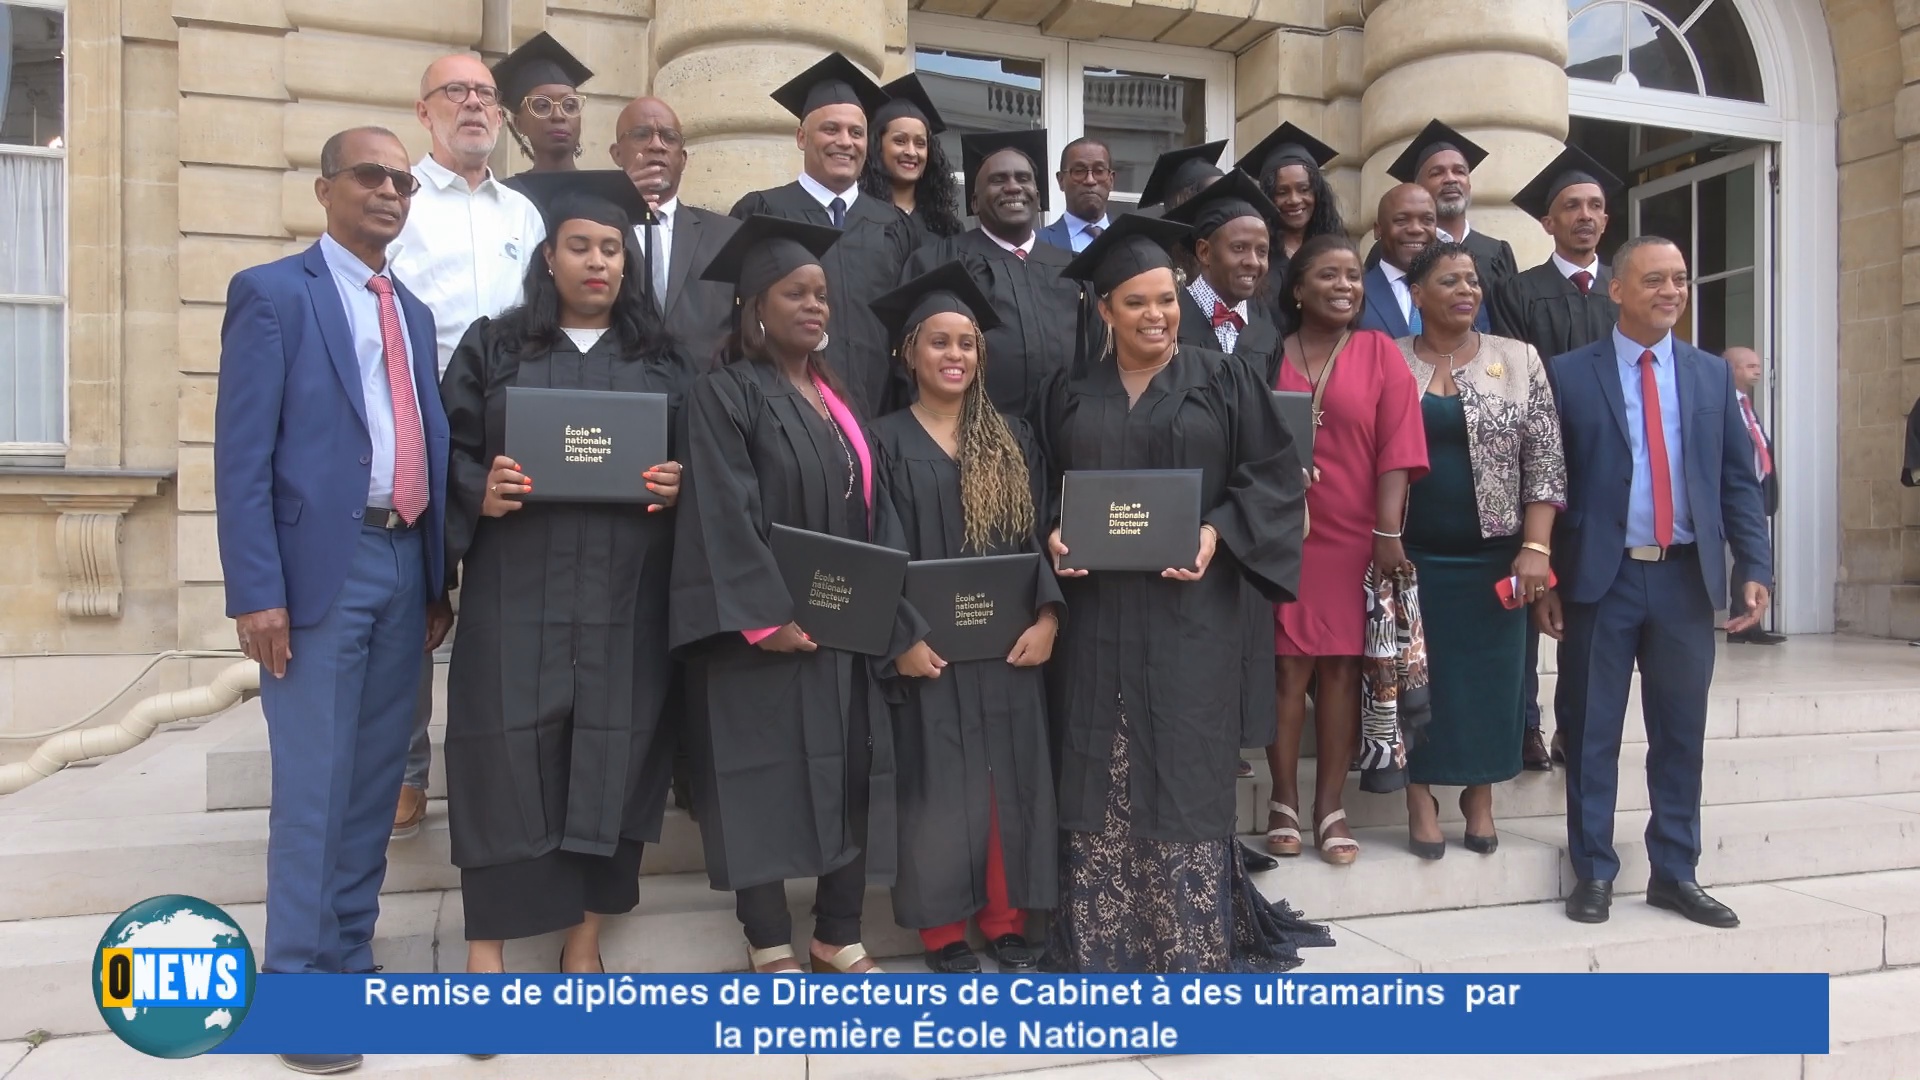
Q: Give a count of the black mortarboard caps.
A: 13